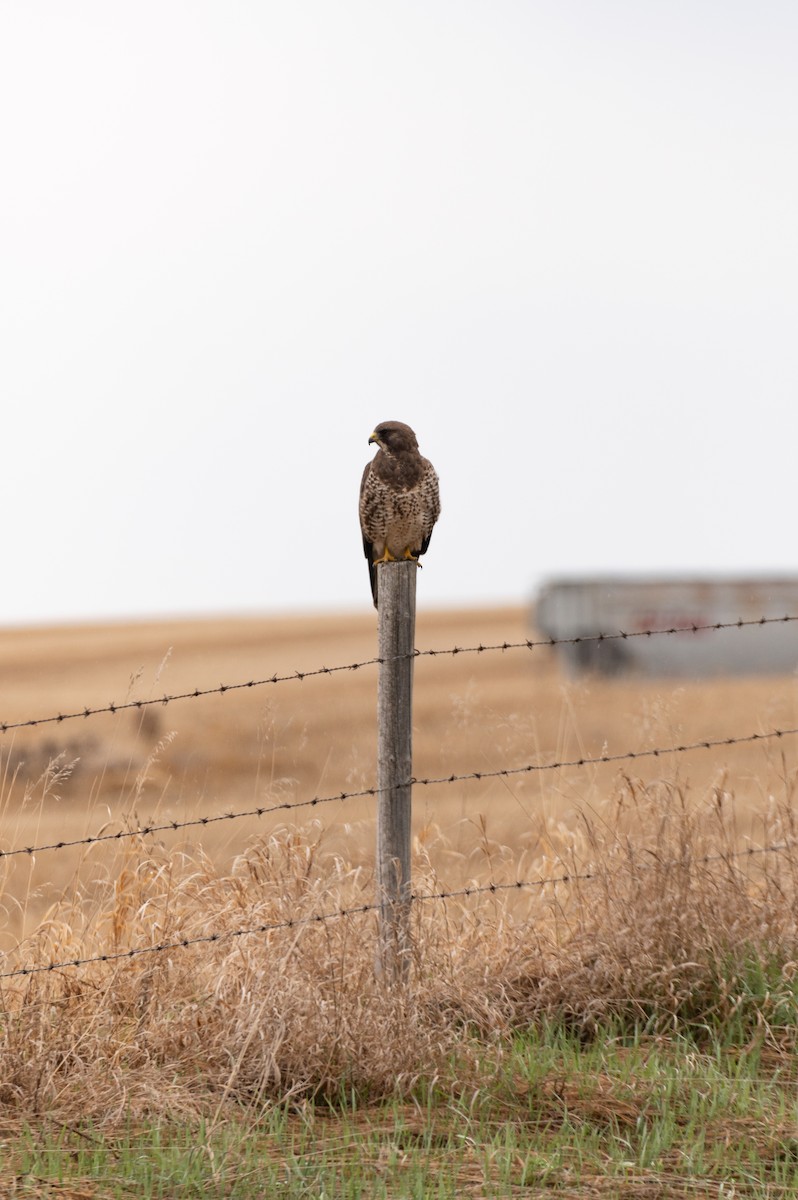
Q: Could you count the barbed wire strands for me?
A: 3